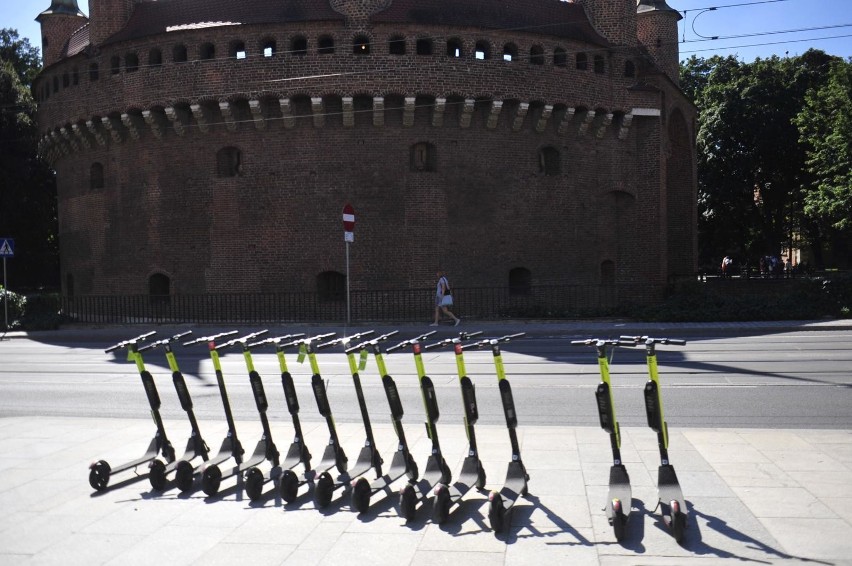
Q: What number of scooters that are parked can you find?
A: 13